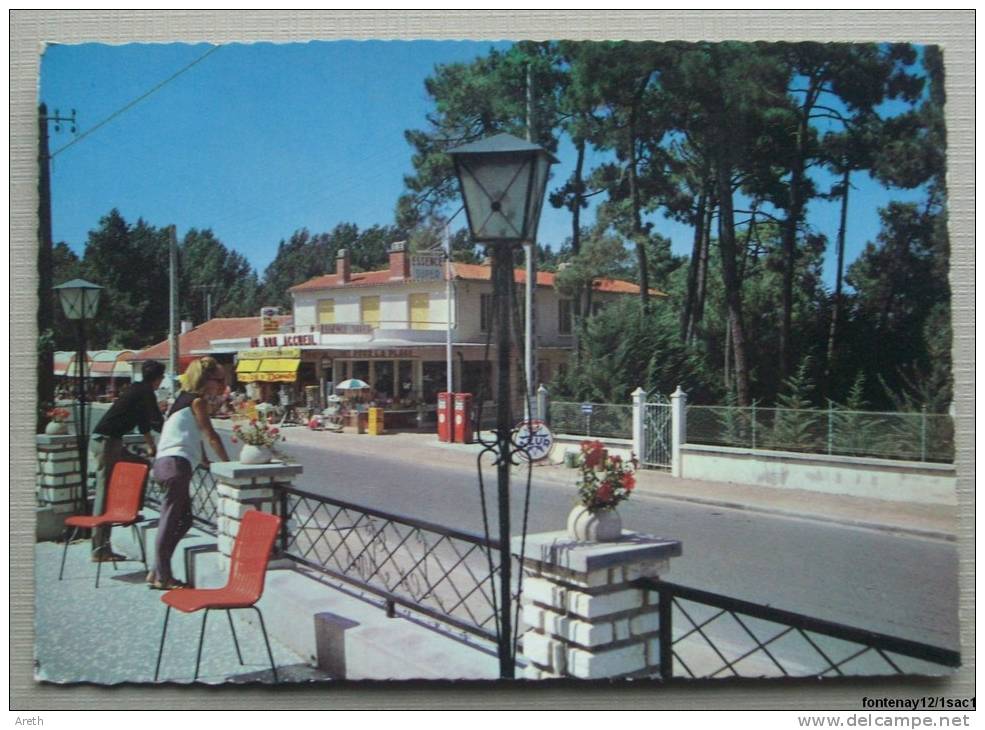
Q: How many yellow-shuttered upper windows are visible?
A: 3